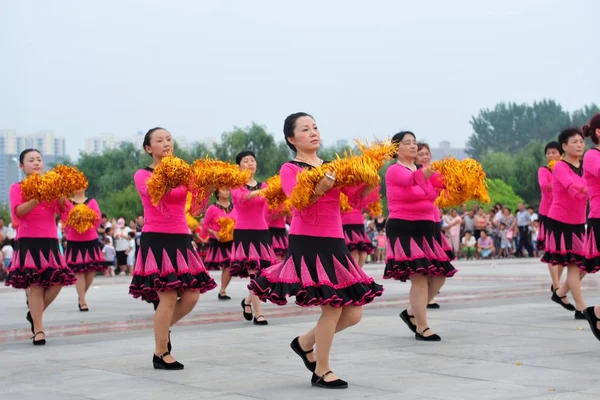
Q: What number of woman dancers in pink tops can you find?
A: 13